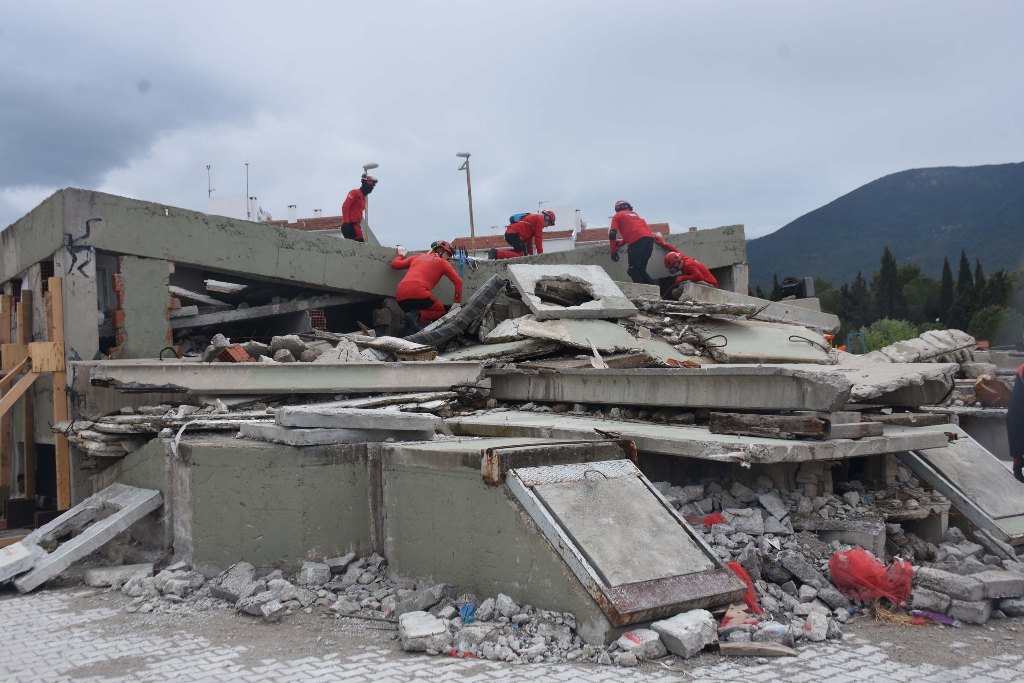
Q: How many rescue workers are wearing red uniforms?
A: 5